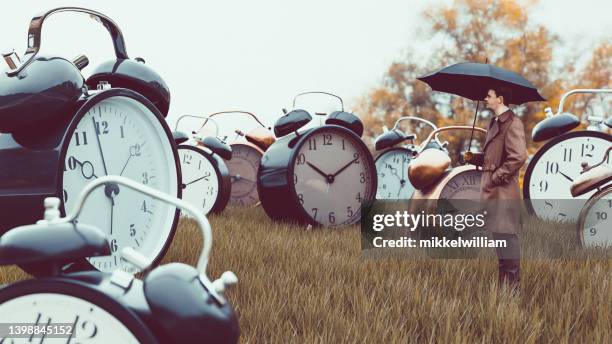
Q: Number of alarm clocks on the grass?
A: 9